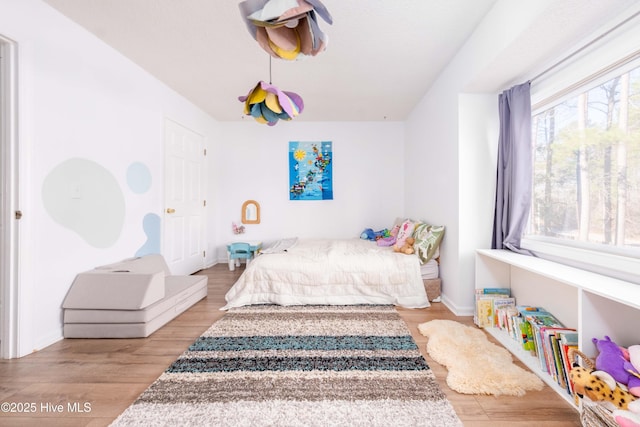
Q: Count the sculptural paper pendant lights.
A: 2